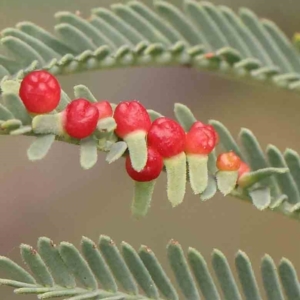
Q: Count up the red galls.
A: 9